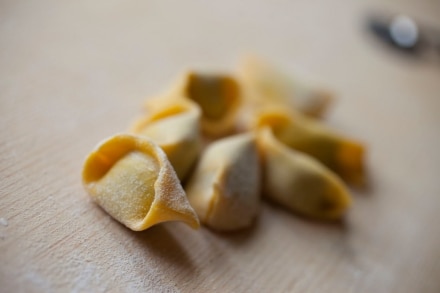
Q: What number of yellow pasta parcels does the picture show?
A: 7